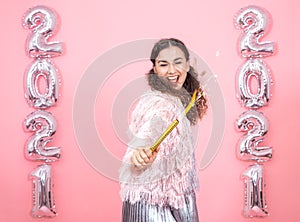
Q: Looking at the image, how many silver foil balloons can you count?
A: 8